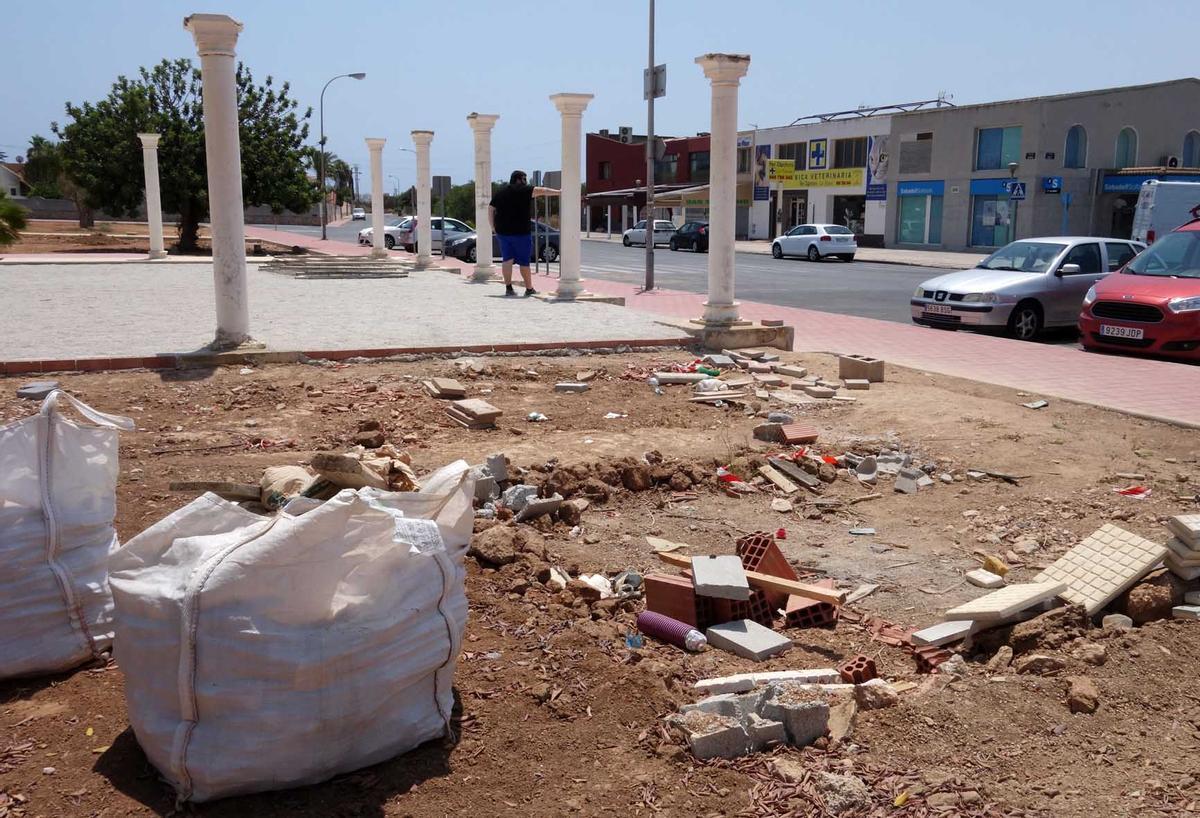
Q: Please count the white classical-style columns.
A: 7